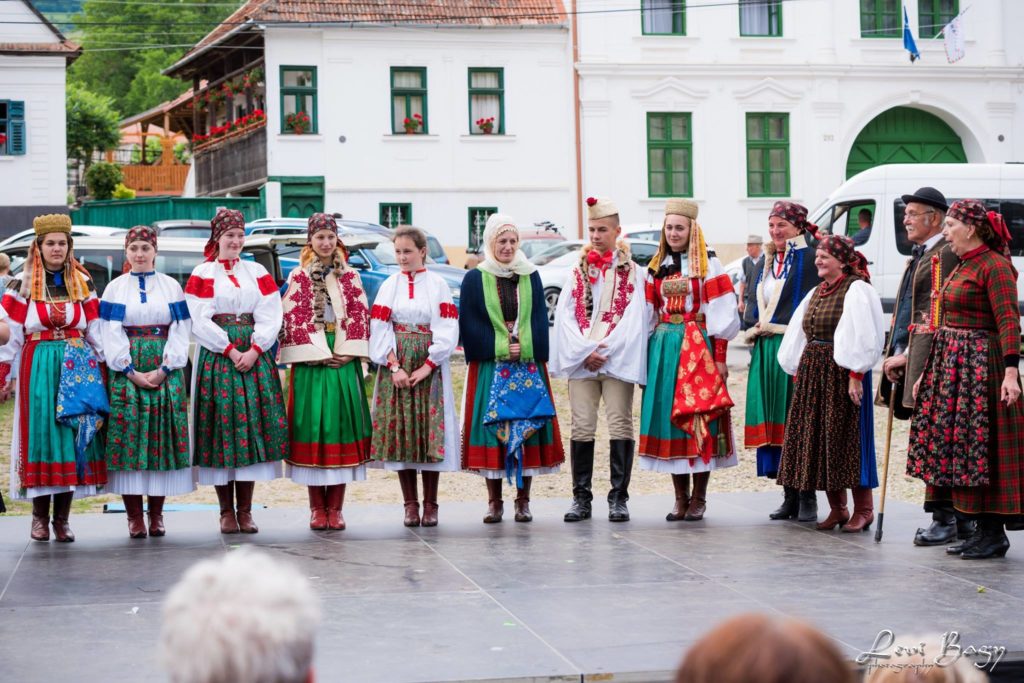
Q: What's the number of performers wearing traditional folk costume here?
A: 12